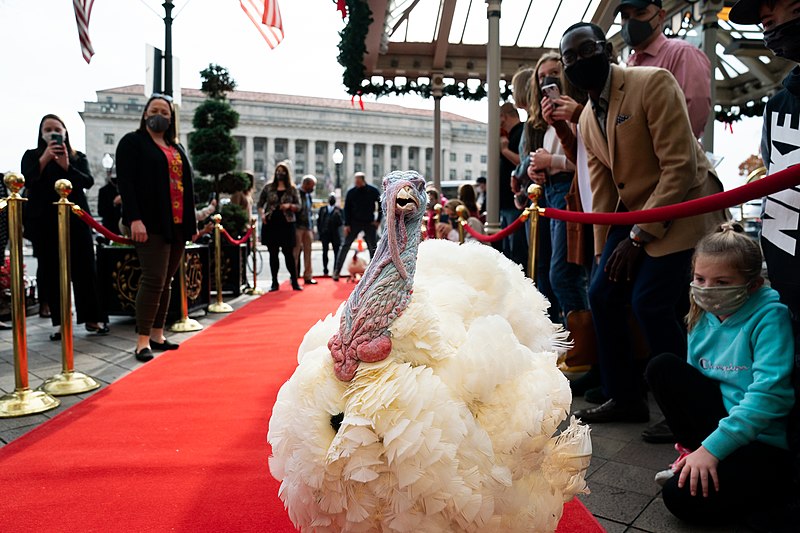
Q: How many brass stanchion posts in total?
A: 8